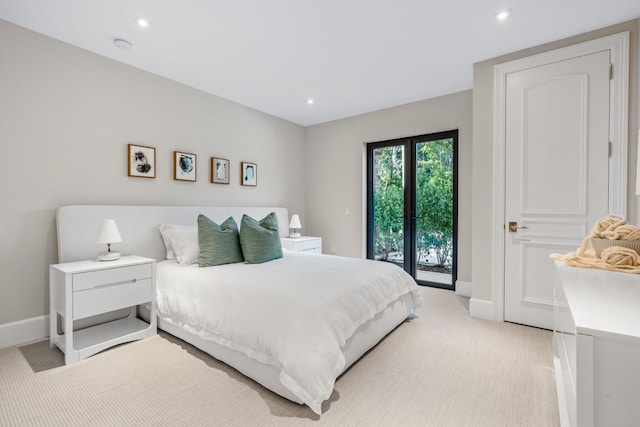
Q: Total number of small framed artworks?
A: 4